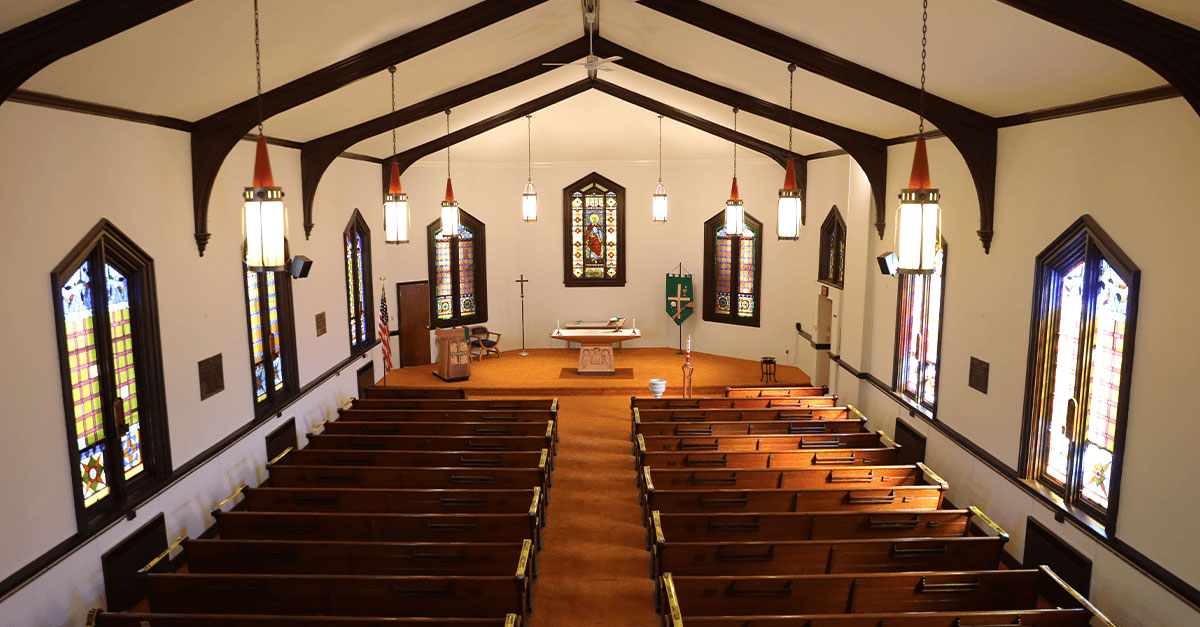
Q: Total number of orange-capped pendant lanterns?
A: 6